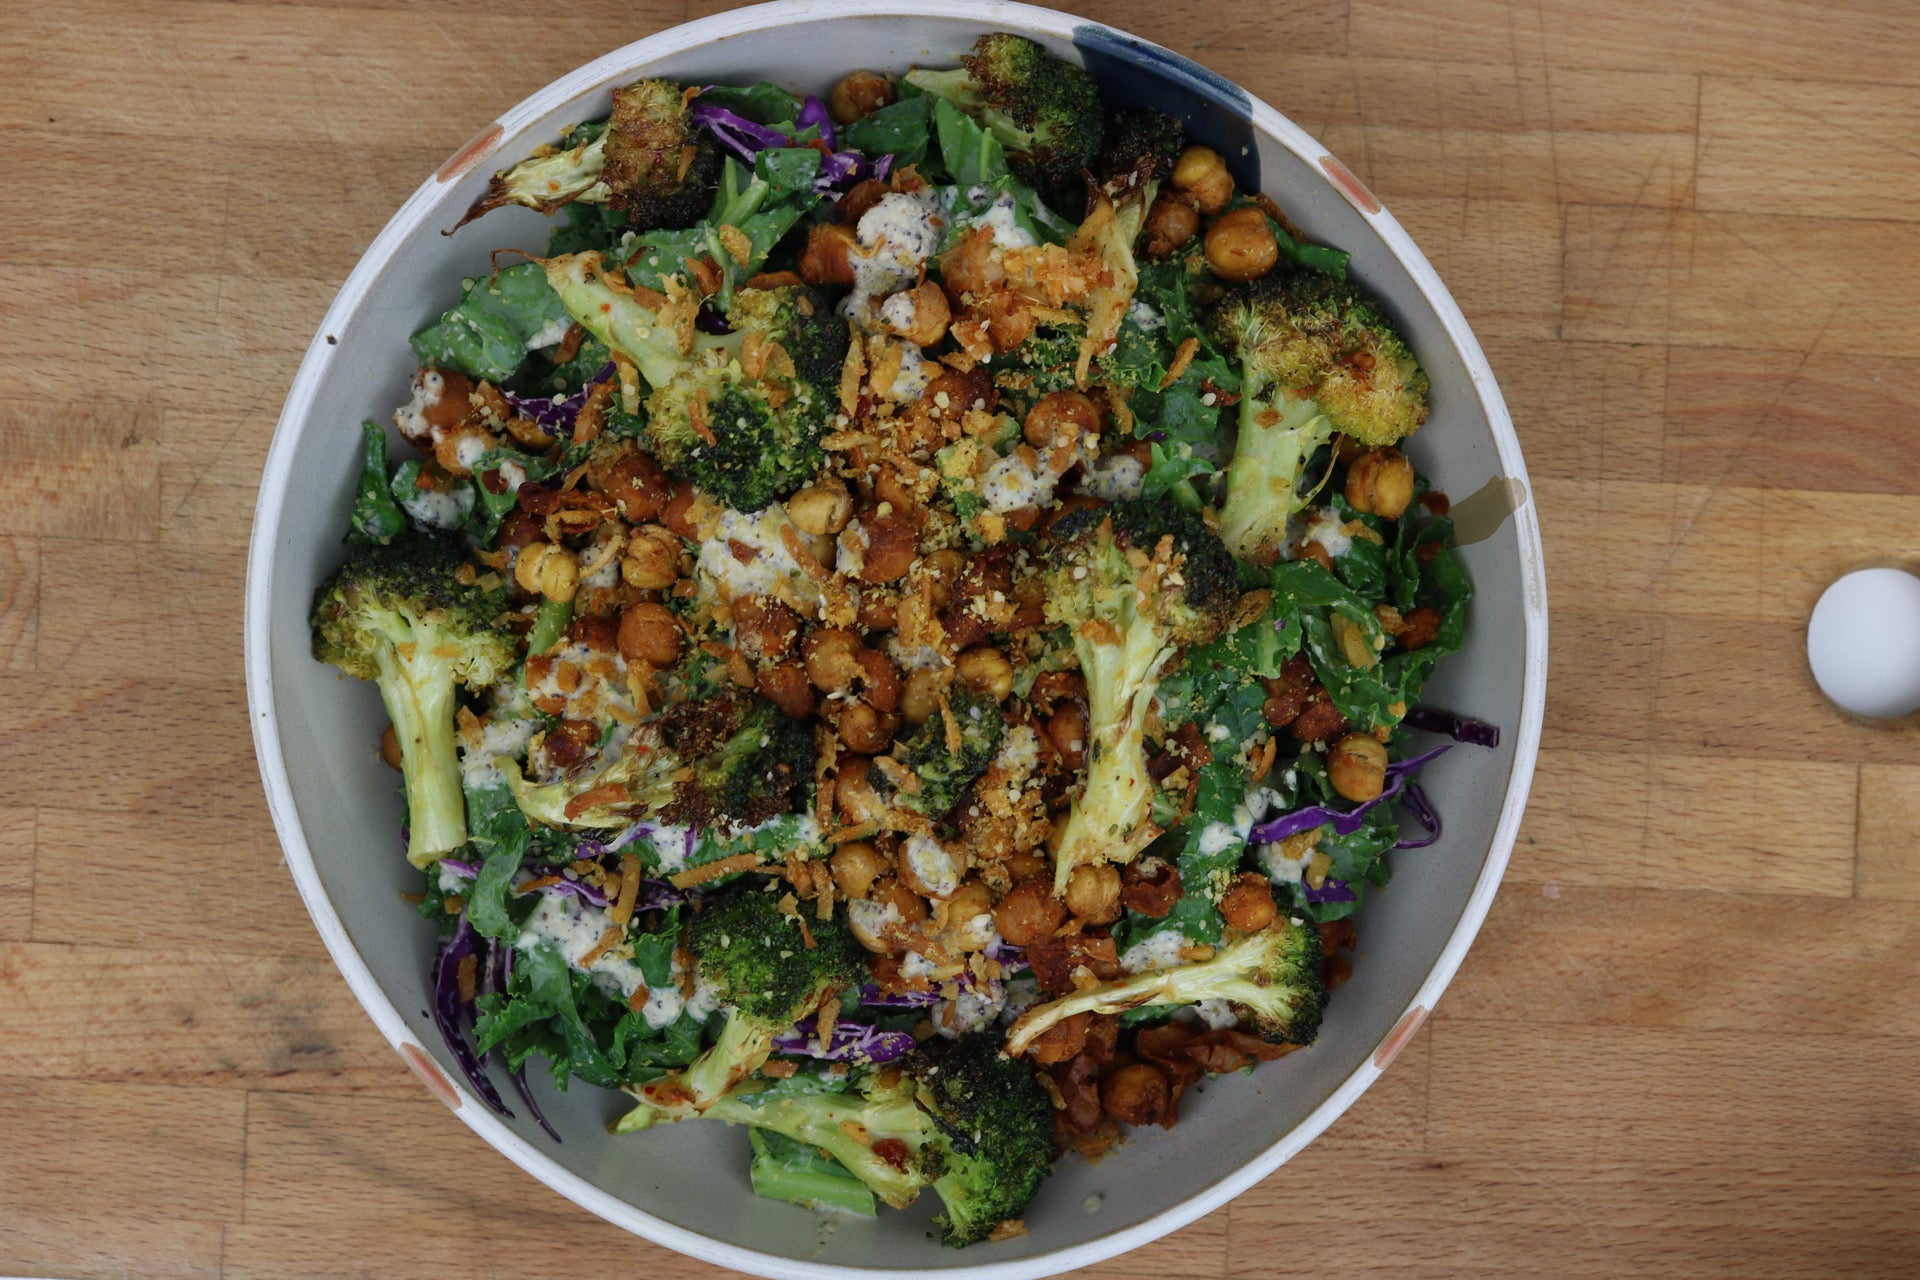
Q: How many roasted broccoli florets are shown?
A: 12